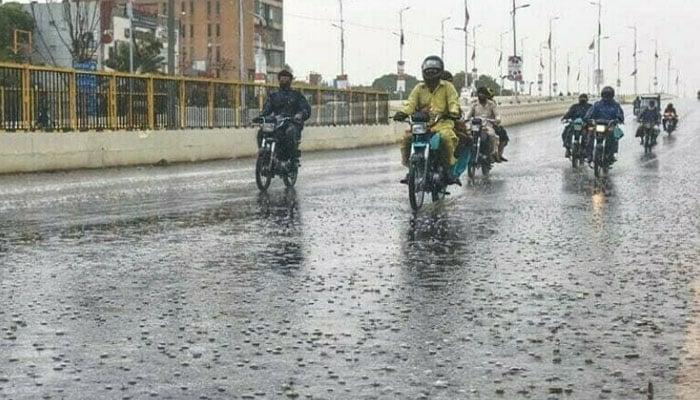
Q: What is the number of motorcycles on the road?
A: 7